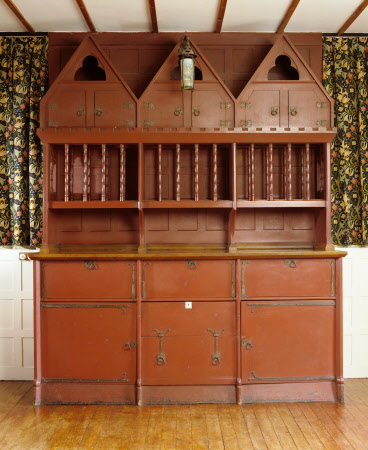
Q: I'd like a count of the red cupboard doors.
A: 8